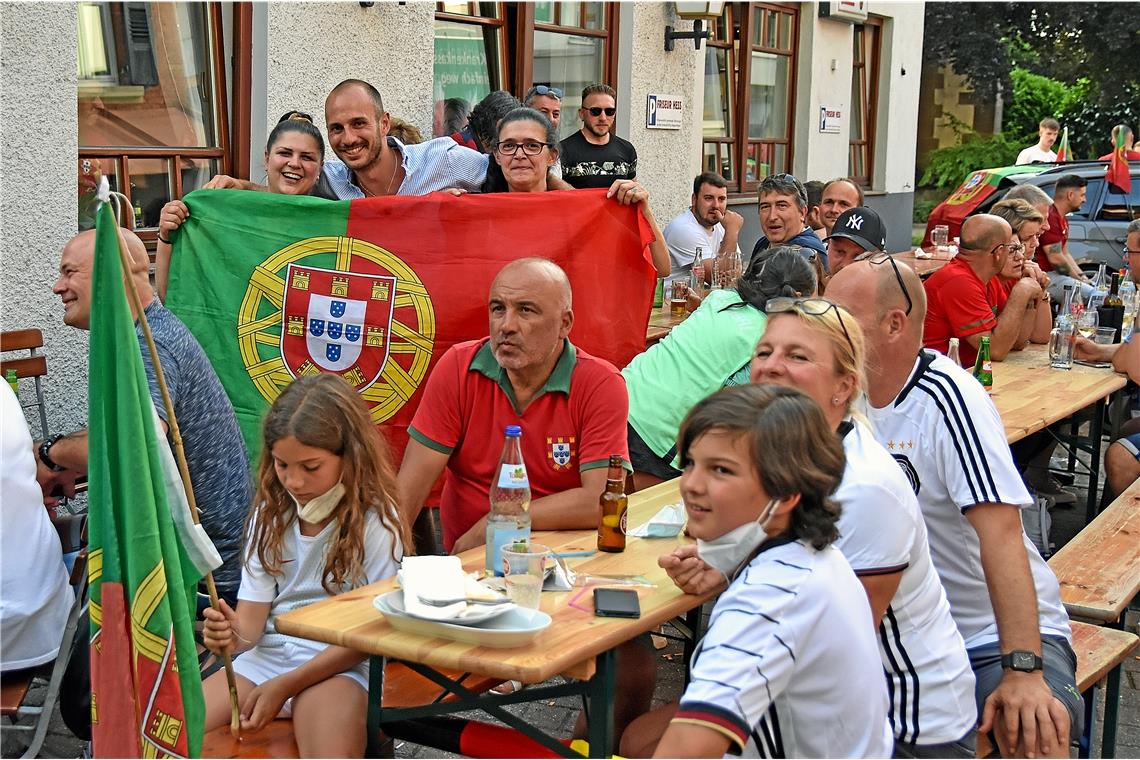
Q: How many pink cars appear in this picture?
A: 0